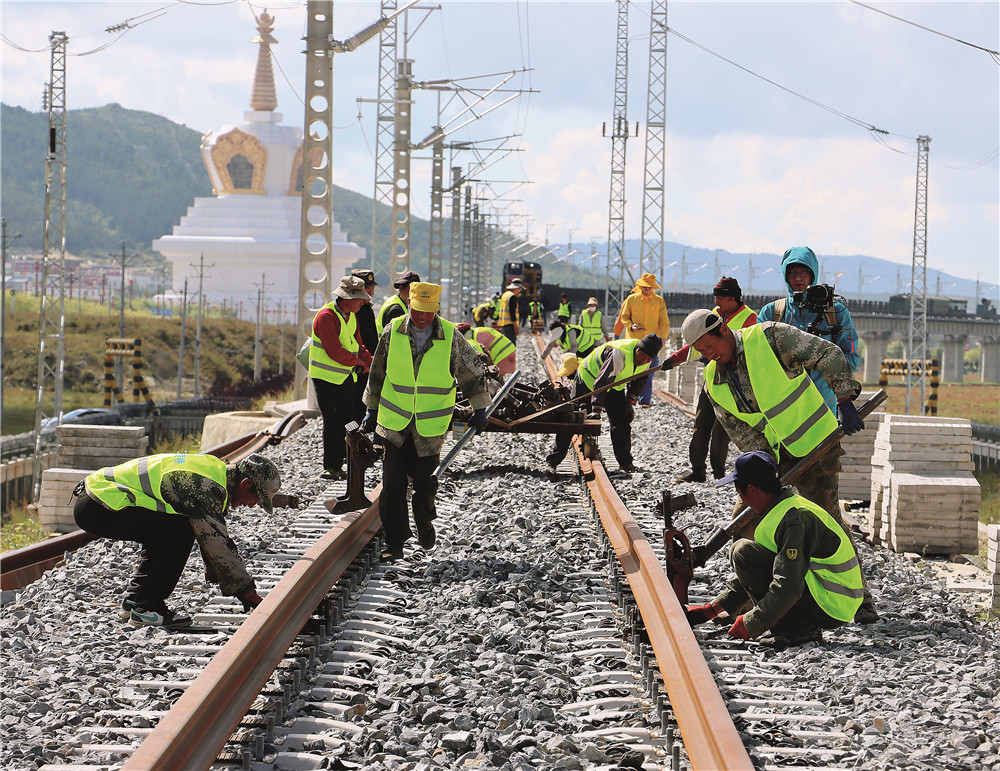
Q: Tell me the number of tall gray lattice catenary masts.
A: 5